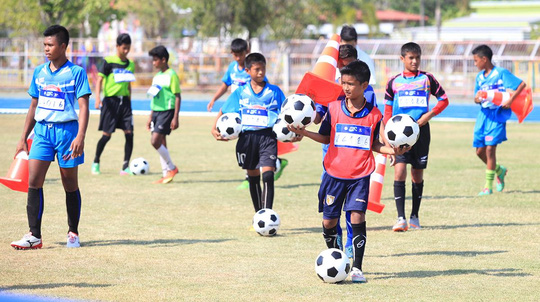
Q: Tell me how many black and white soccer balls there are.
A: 7